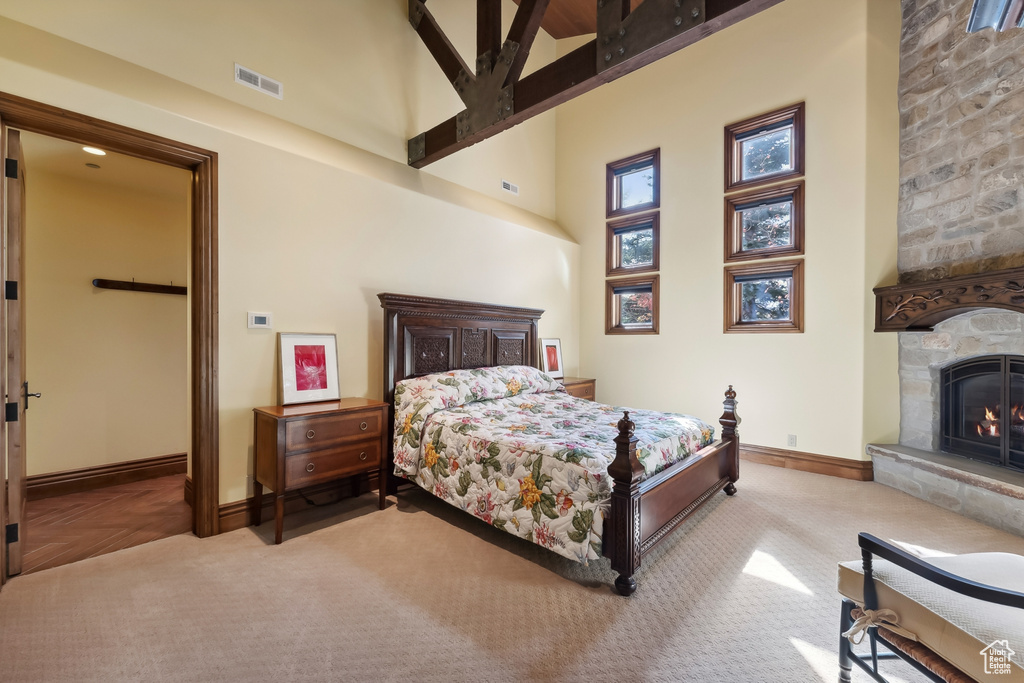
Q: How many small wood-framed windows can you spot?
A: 6